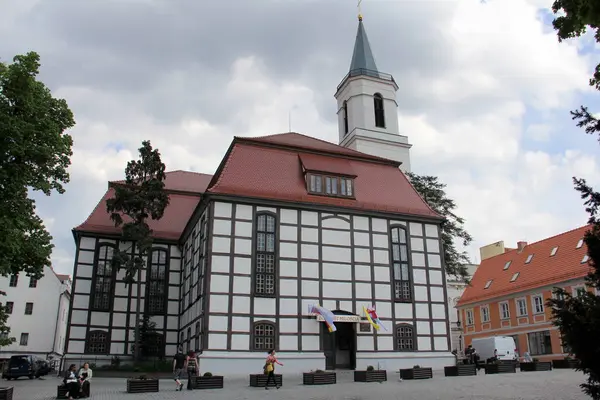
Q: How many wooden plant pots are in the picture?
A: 12